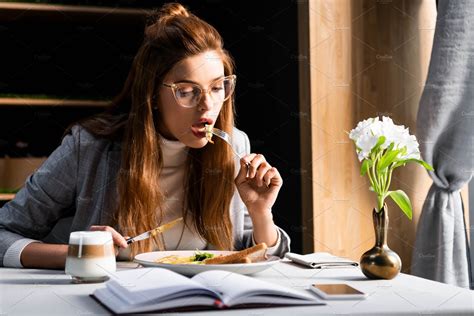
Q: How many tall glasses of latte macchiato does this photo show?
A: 1